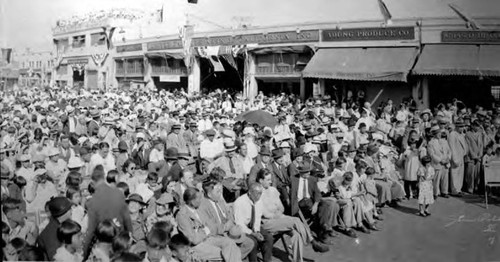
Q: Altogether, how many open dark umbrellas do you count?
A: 1